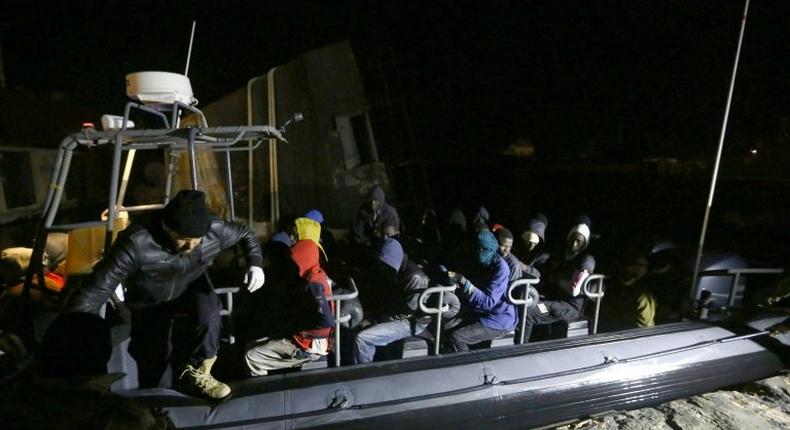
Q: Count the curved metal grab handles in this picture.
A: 5